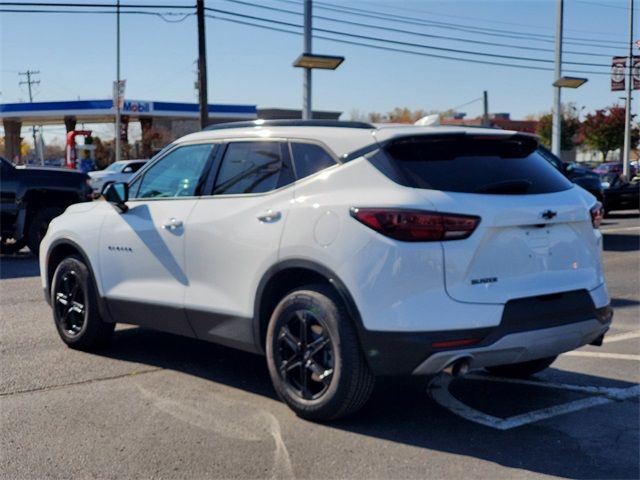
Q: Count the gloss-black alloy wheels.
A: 2